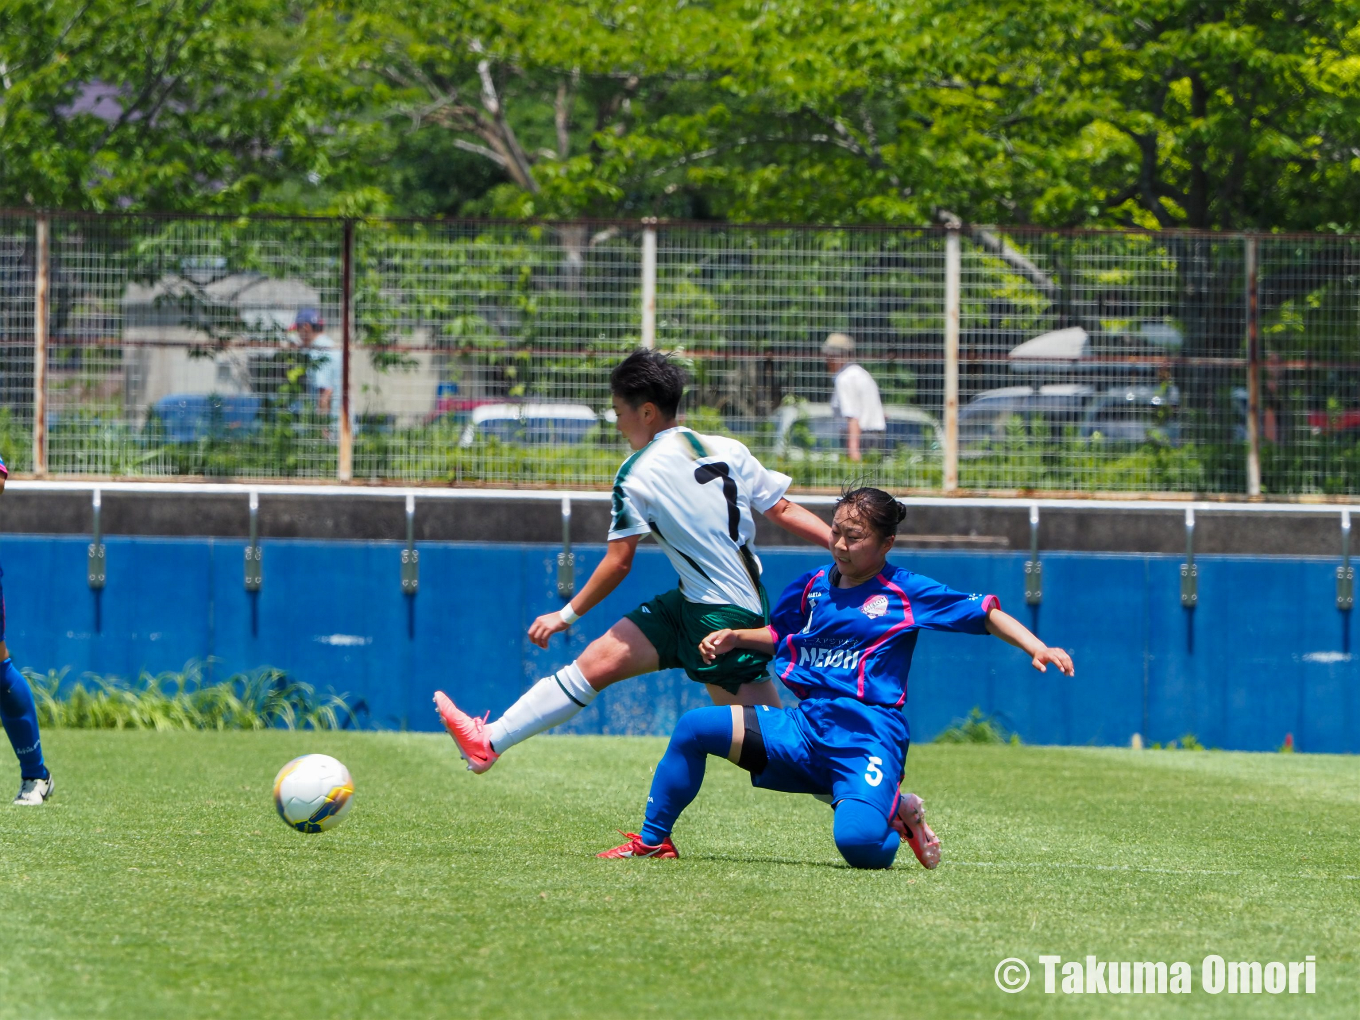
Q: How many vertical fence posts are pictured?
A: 5